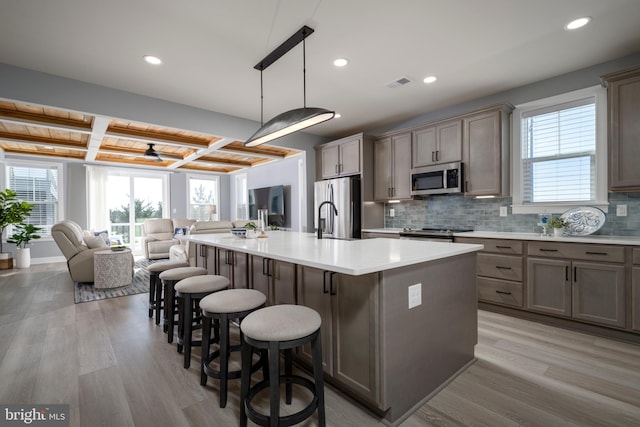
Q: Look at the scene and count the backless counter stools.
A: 5